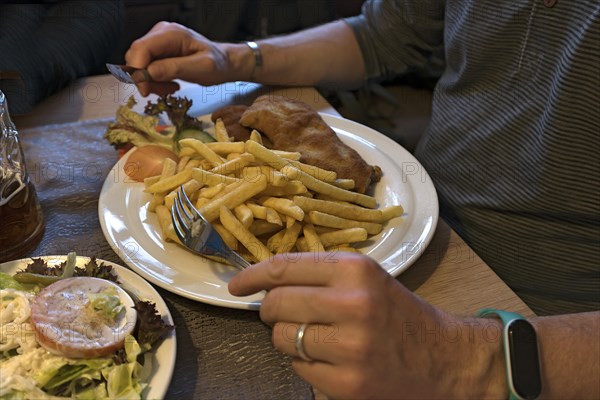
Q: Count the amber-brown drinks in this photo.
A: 1